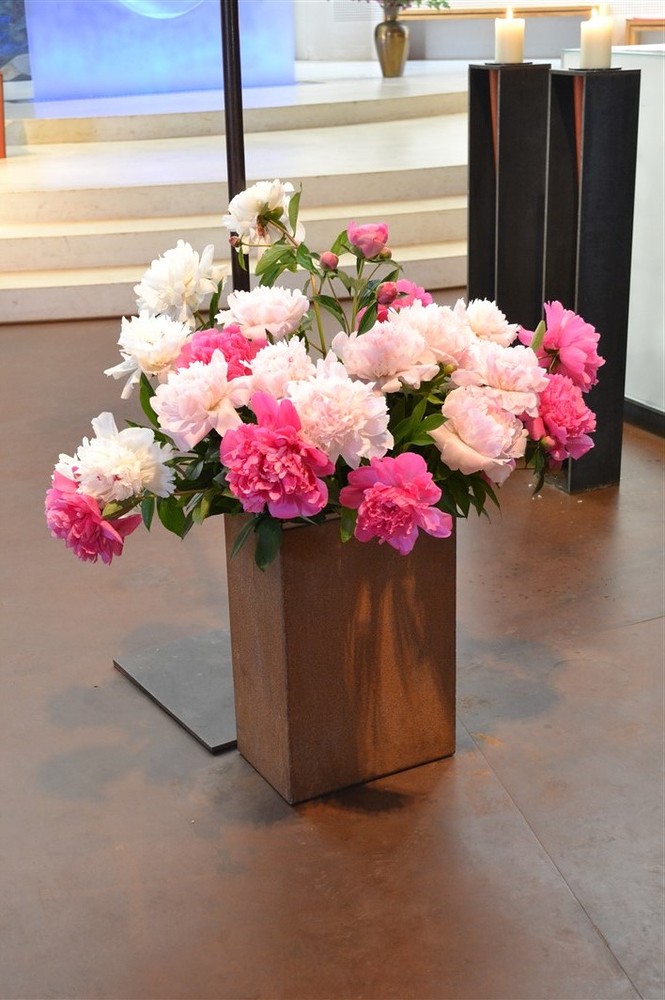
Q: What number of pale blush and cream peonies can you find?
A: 13